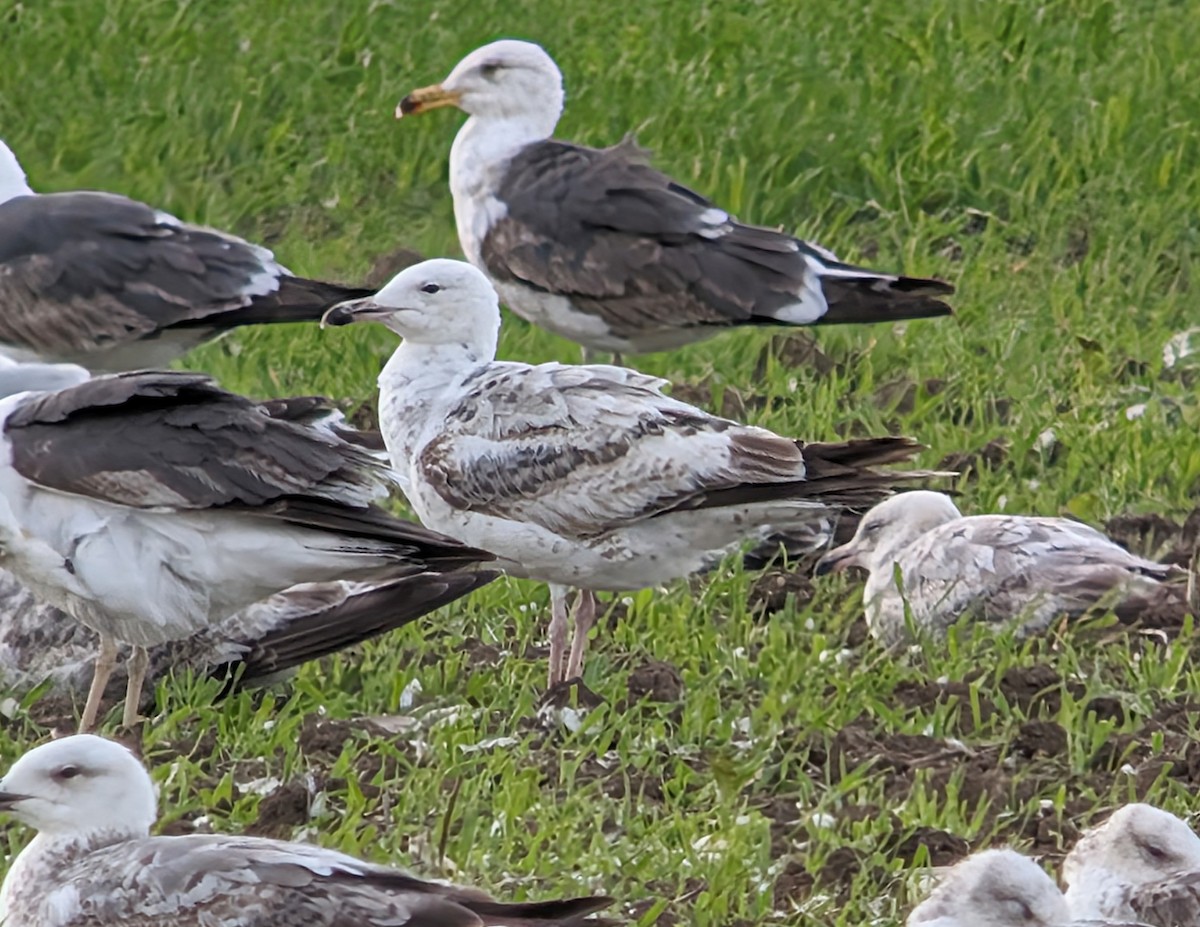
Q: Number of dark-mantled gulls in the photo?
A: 3